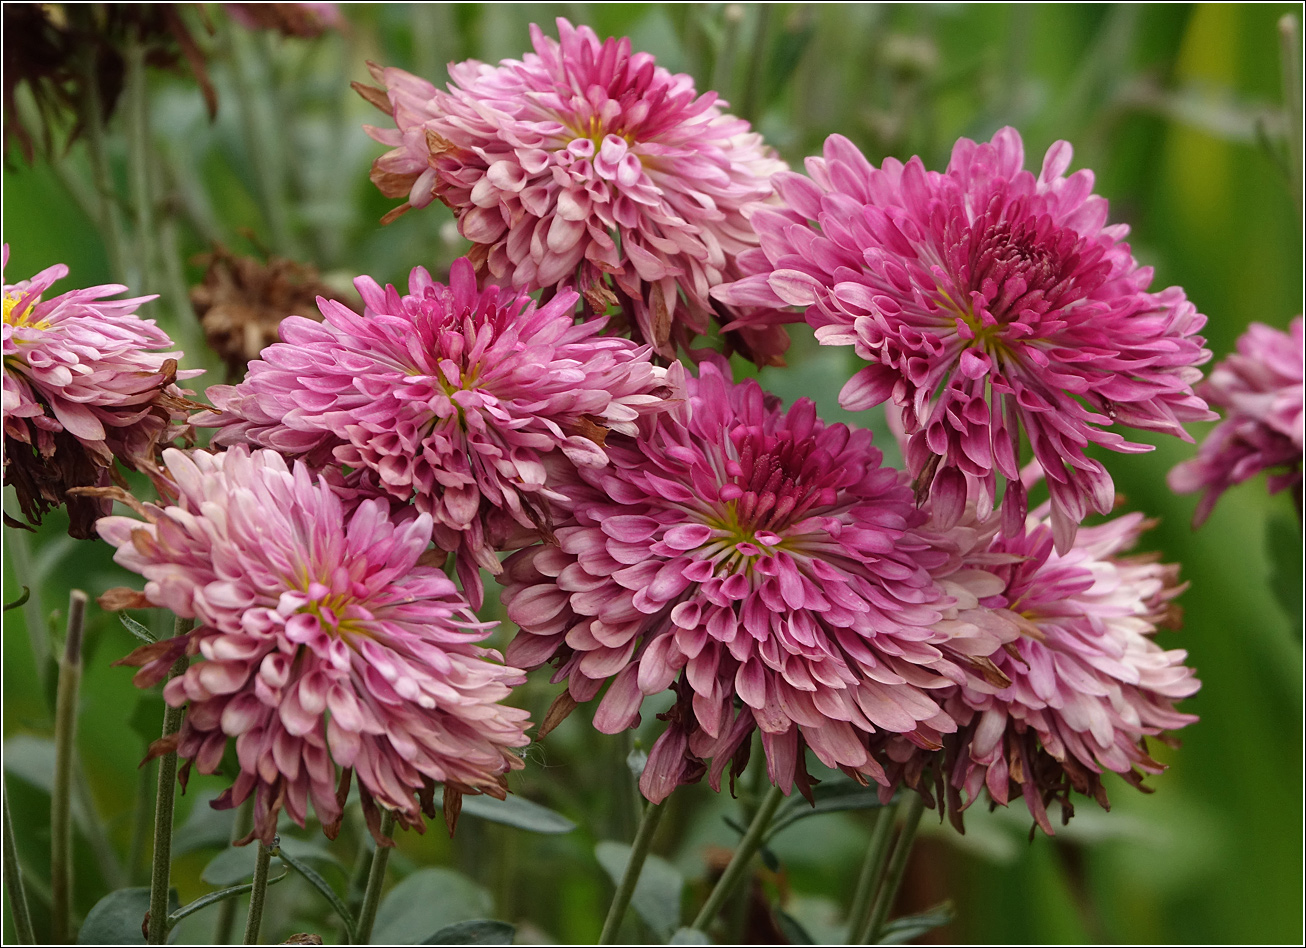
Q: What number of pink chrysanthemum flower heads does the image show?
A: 8